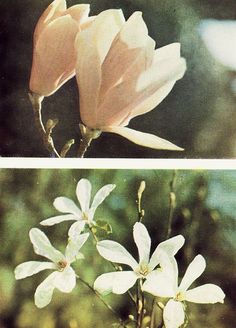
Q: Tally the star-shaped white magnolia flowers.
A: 4